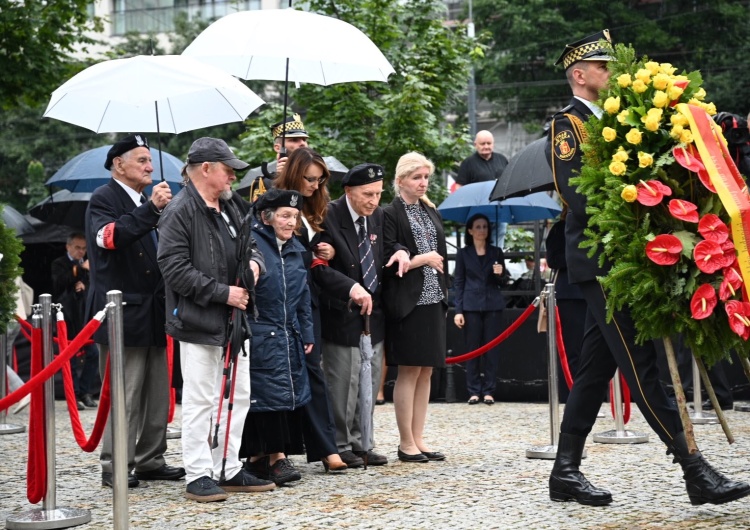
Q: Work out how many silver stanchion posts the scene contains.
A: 6